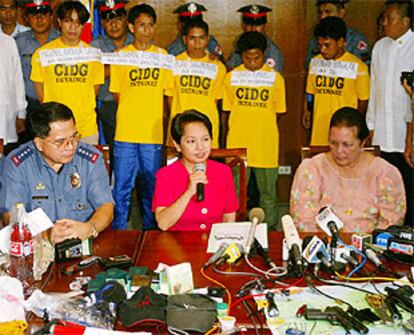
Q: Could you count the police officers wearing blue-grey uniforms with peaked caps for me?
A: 5